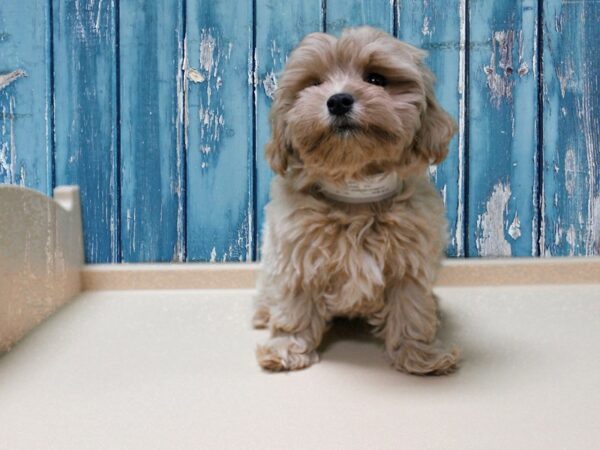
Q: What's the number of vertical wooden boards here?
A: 9